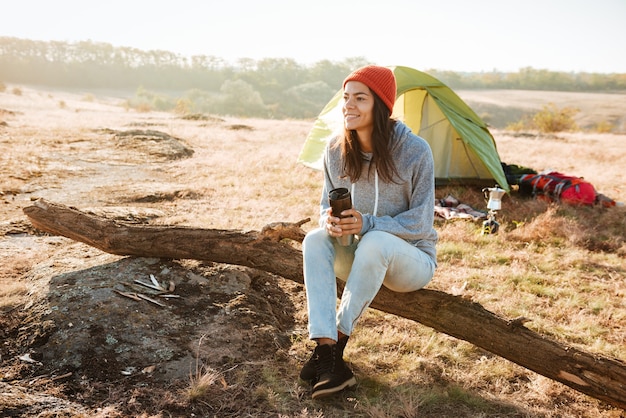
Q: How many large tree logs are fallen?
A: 1